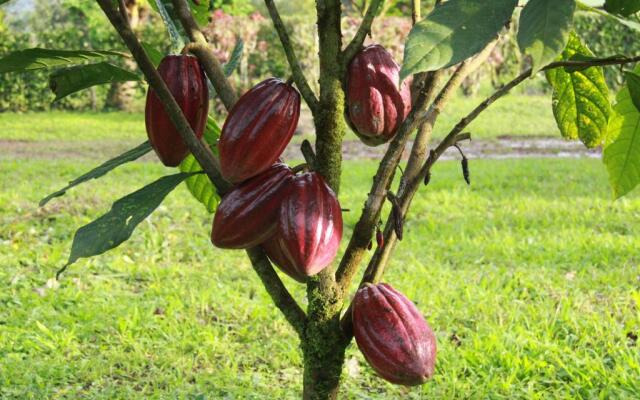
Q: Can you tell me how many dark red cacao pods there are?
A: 6